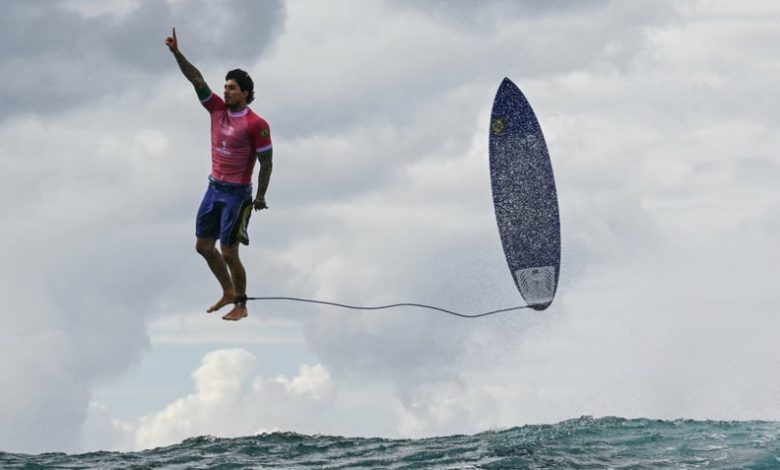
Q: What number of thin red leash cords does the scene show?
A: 0